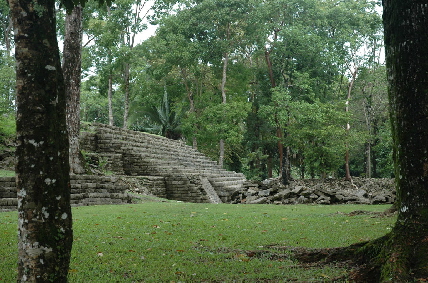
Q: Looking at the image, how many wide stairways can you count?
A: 1